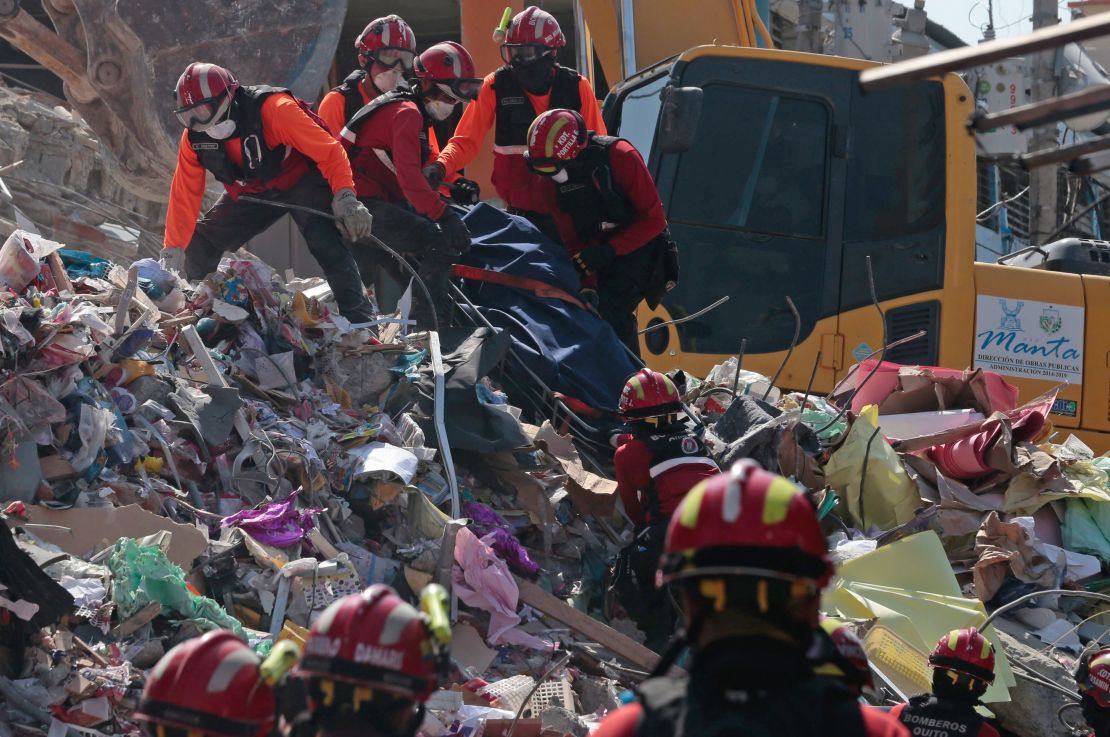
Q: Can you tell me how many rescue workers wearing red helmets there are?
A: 12